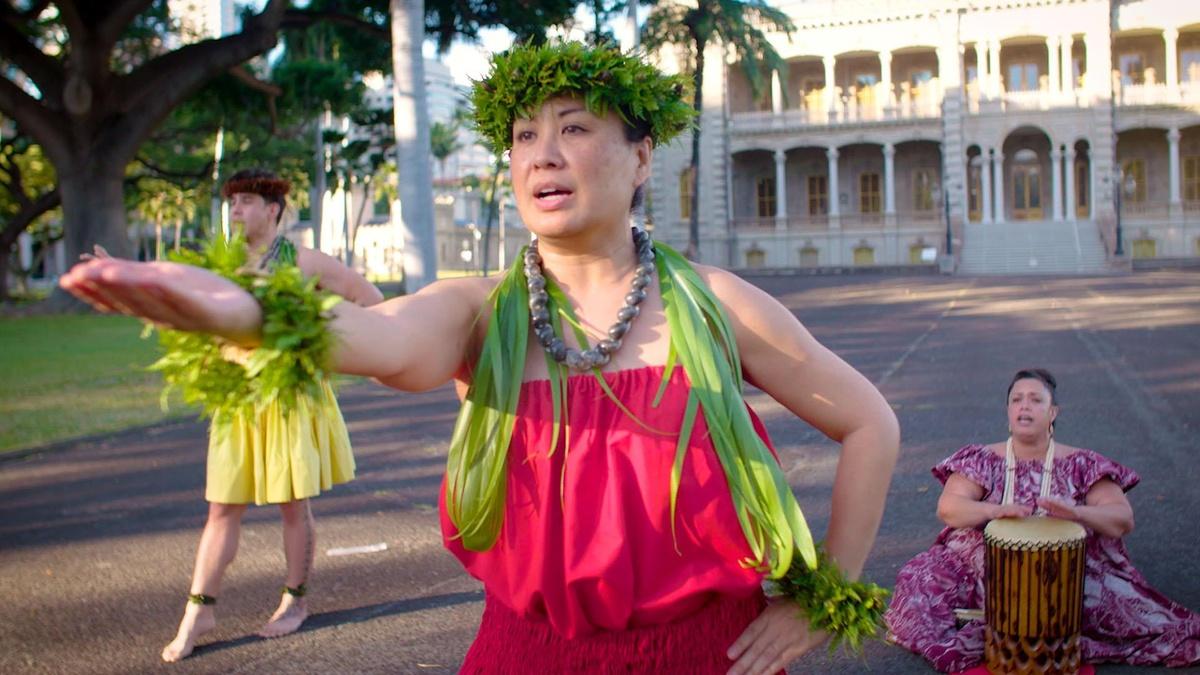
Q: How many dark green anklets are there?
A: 2